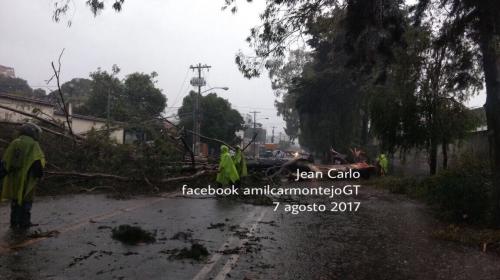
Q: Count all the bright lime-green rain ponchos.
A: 4